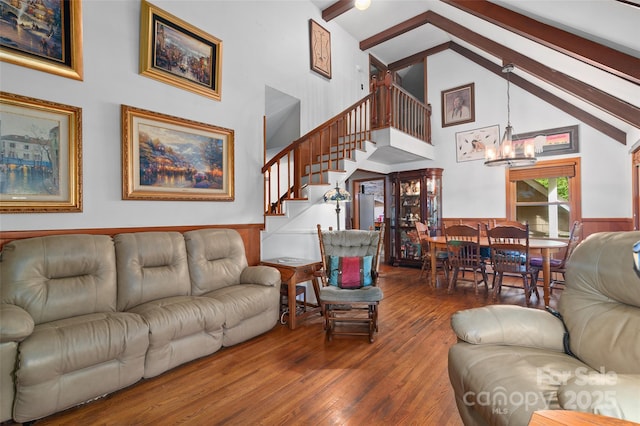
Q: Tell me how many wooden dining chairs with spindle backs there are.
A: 6